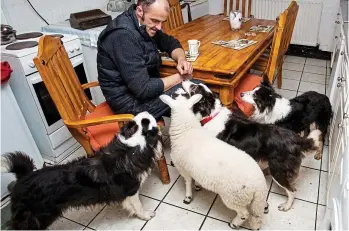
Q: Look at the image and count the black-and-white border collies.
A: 3